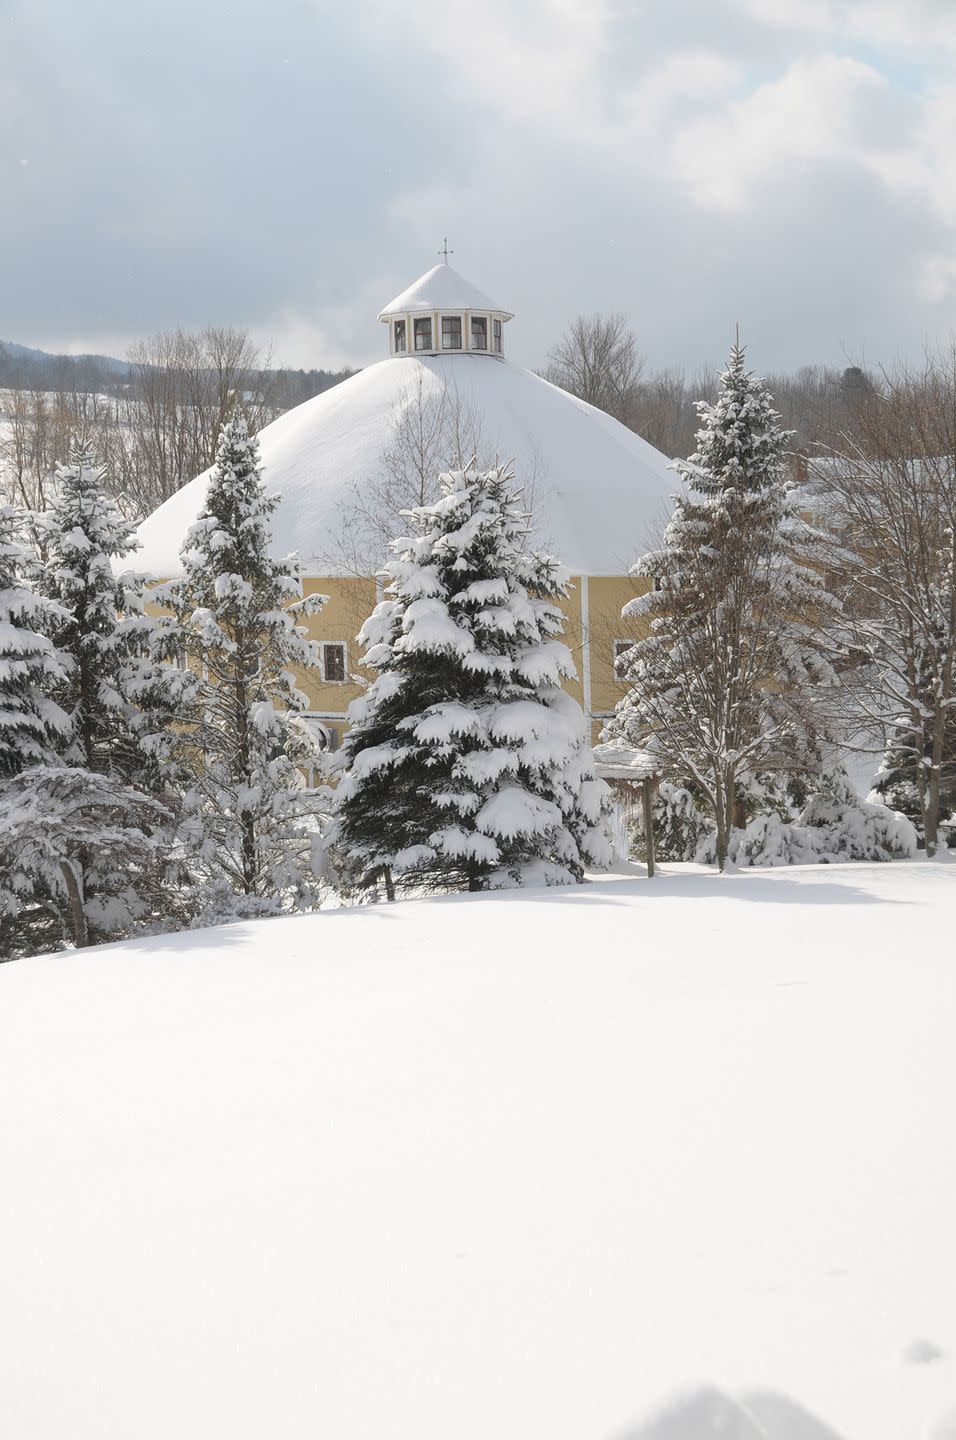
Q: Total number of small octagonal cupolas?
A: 1